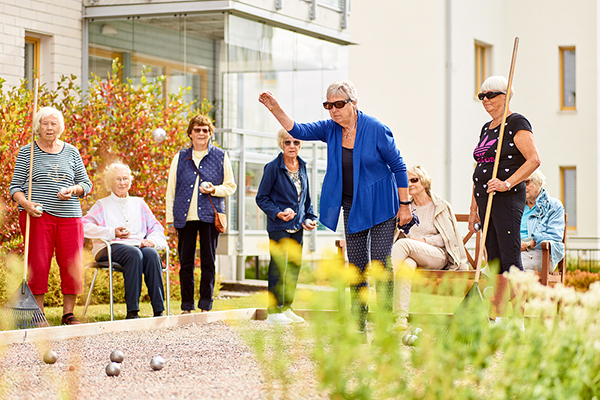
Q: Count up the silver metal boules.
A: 15